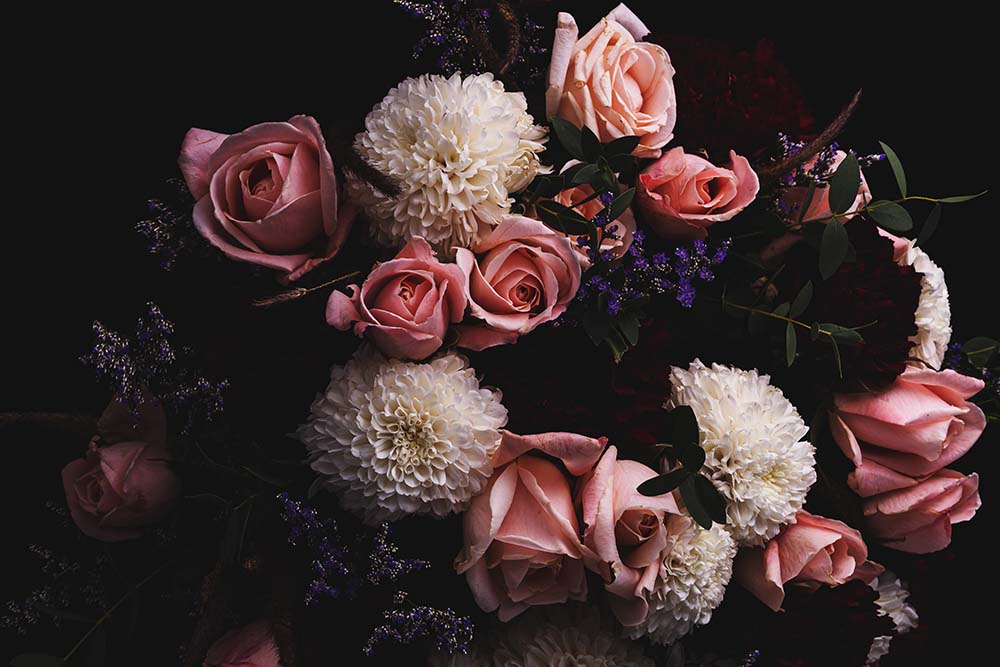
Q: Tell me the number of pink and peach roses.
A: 14